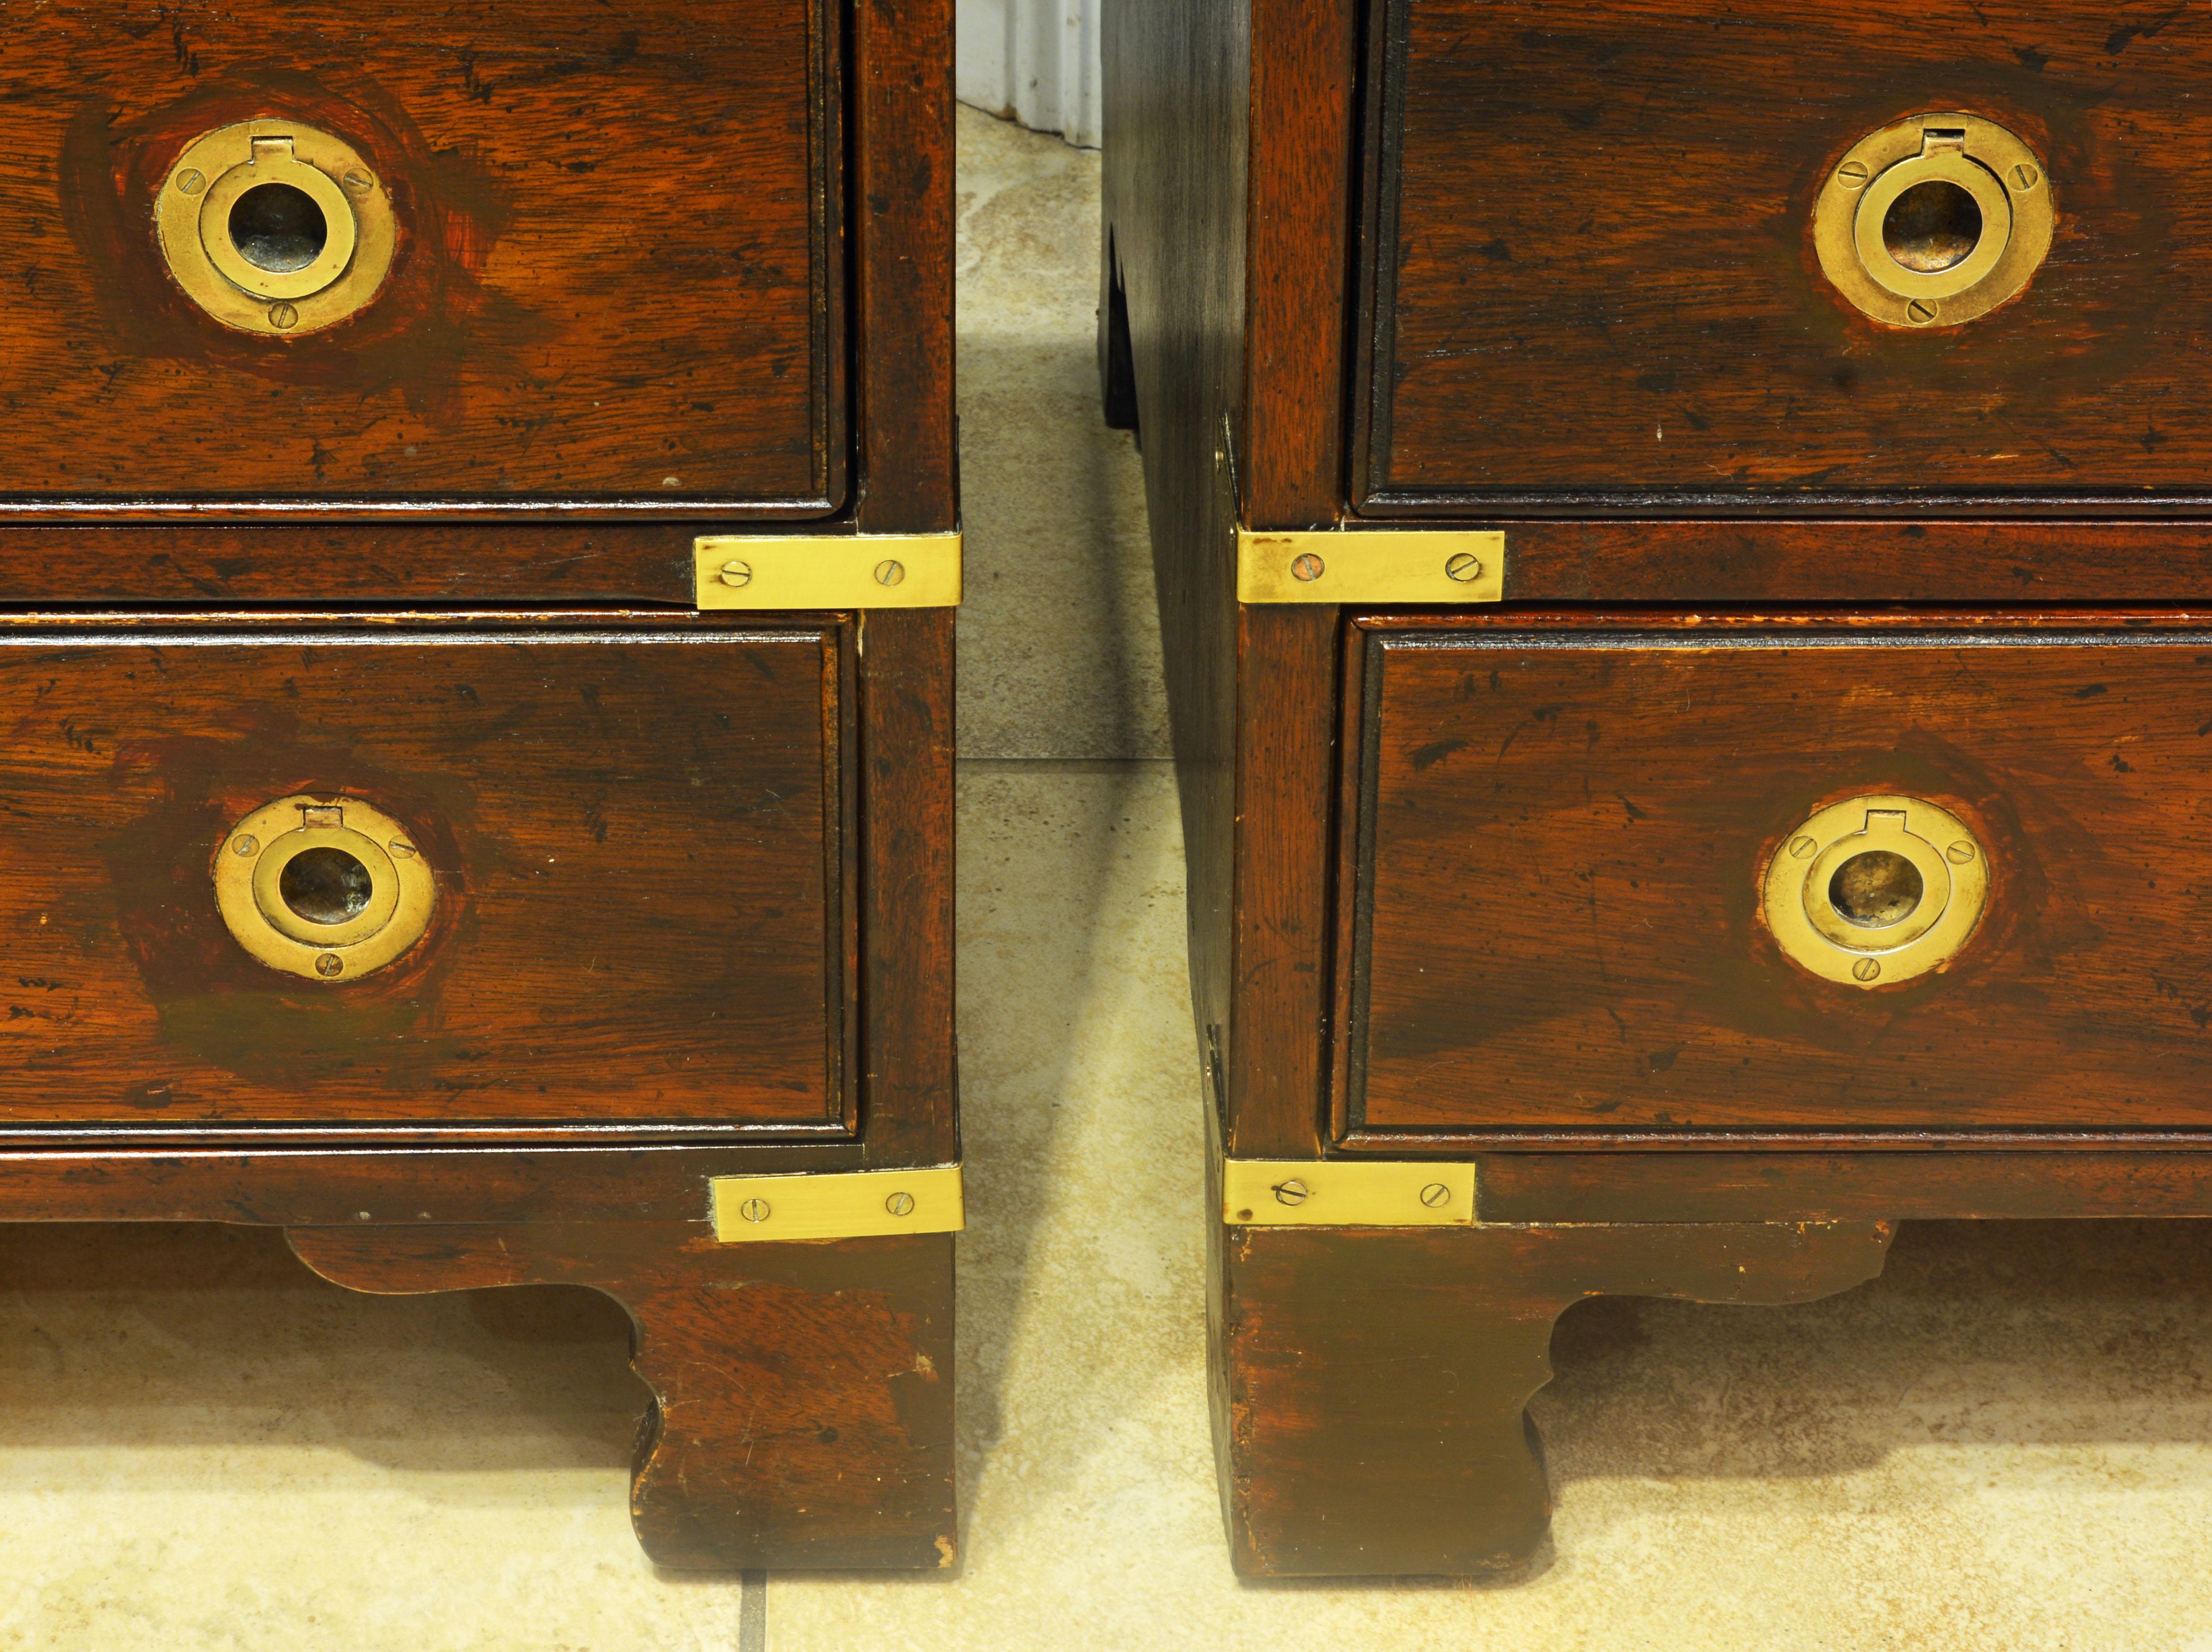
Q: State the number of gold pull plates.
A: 4